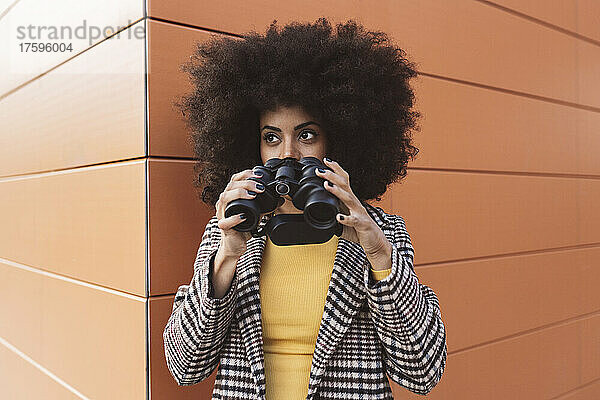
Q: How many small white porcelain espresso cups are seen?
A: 0